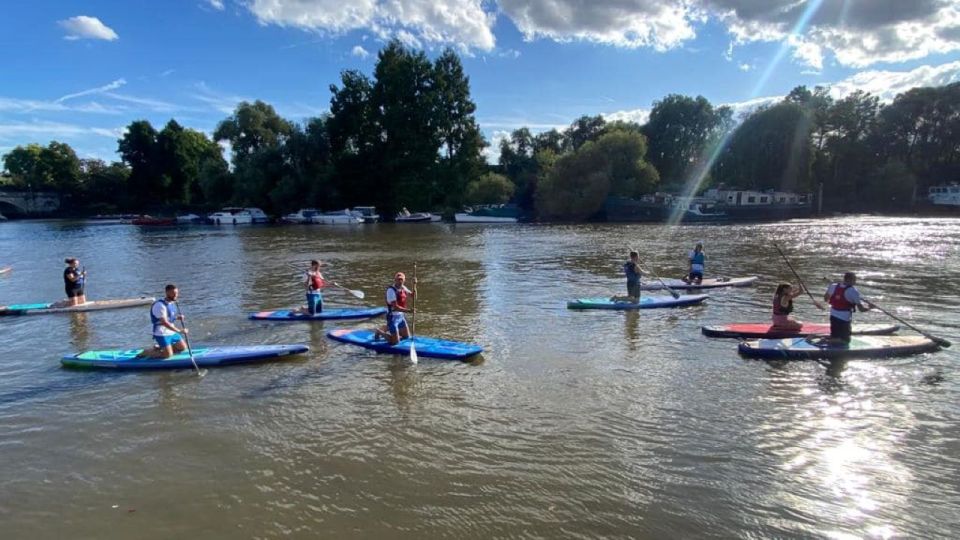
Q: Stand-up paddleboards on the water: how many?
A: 8